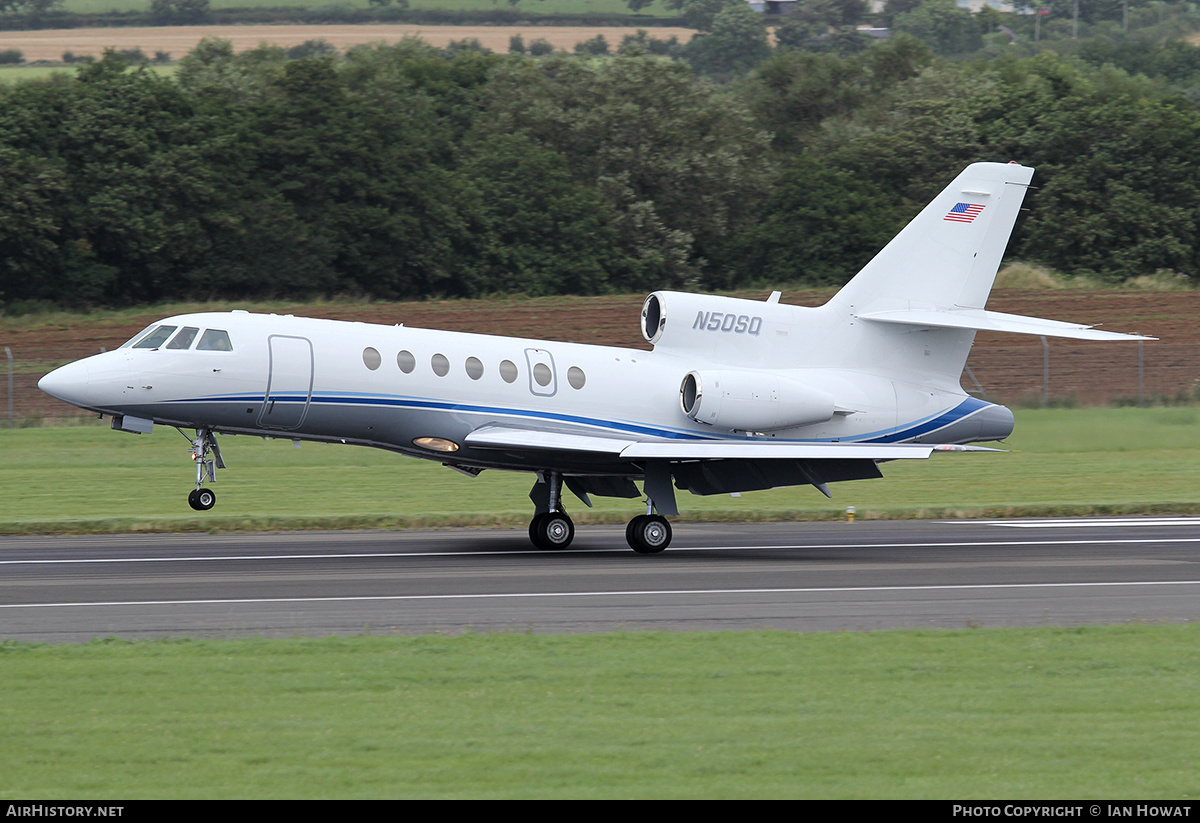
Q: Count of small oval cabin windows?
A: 7